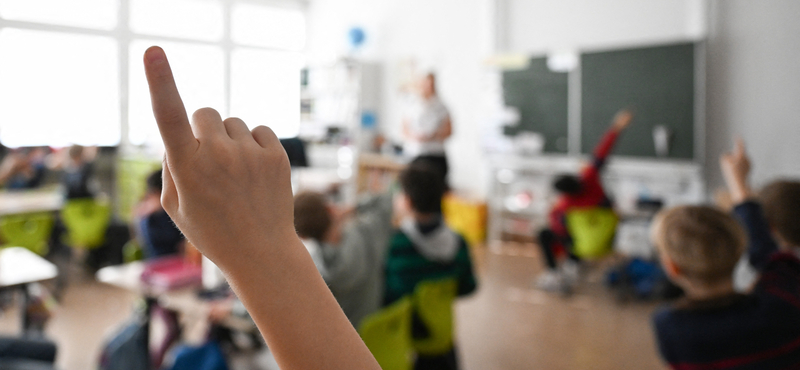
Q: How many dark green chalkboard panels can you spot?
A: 2